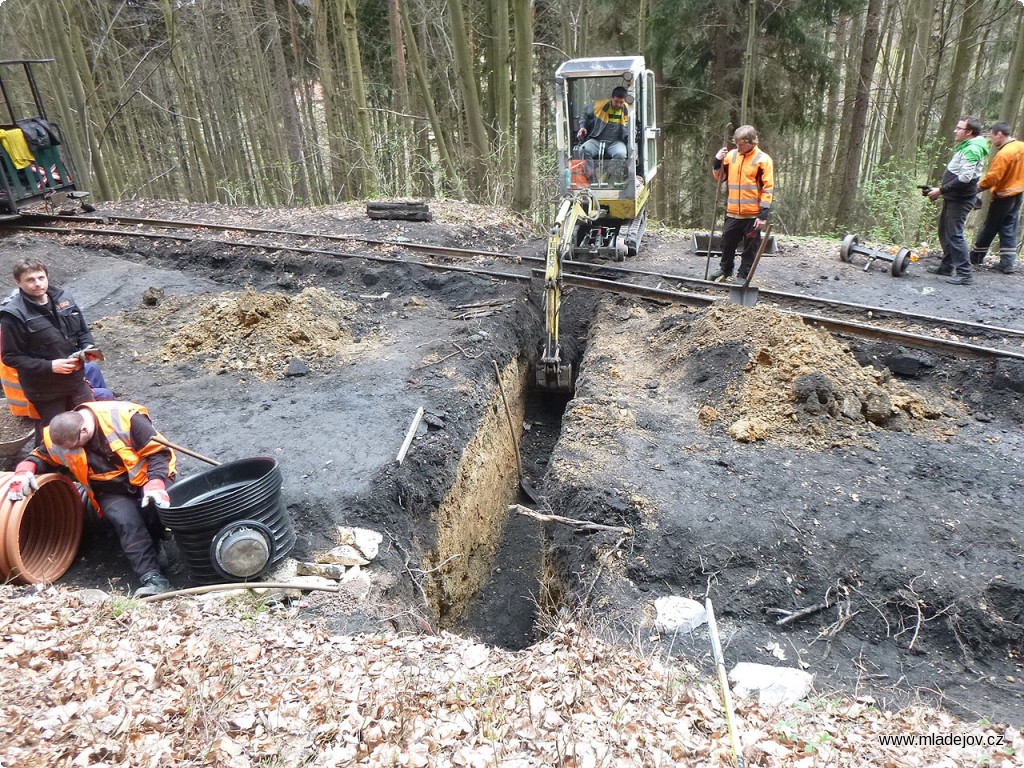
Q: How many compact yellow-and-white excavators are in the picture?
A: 1